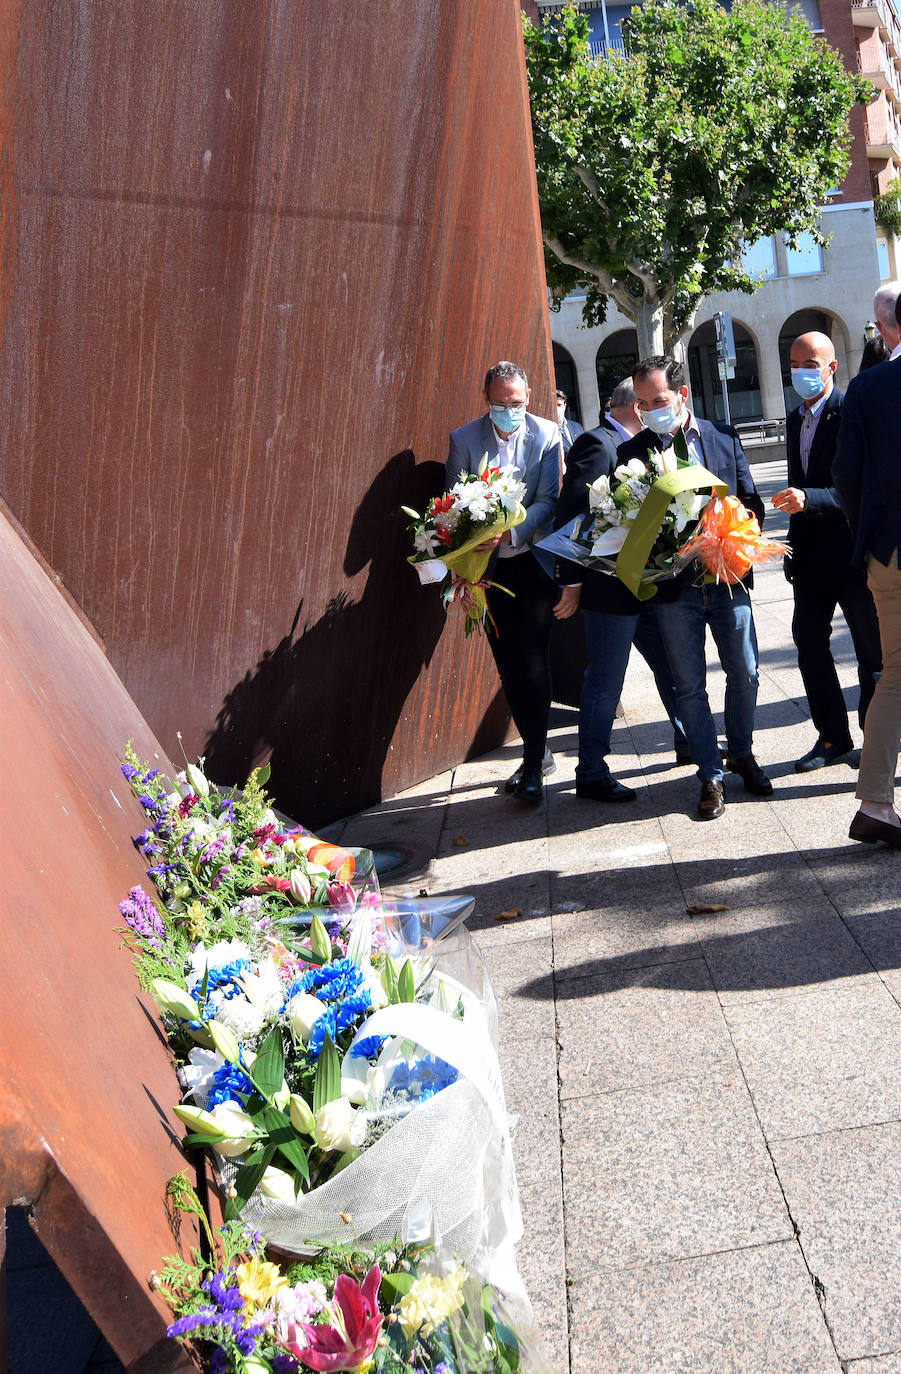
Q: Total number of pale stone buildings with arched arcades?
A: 1